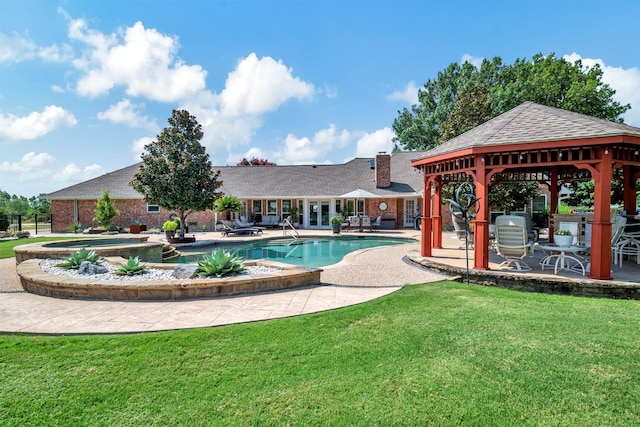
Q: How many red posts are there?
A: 6